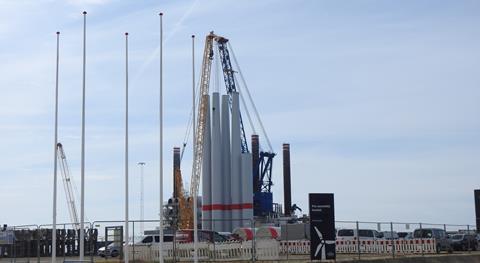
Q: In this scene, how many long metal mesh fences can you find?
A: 1